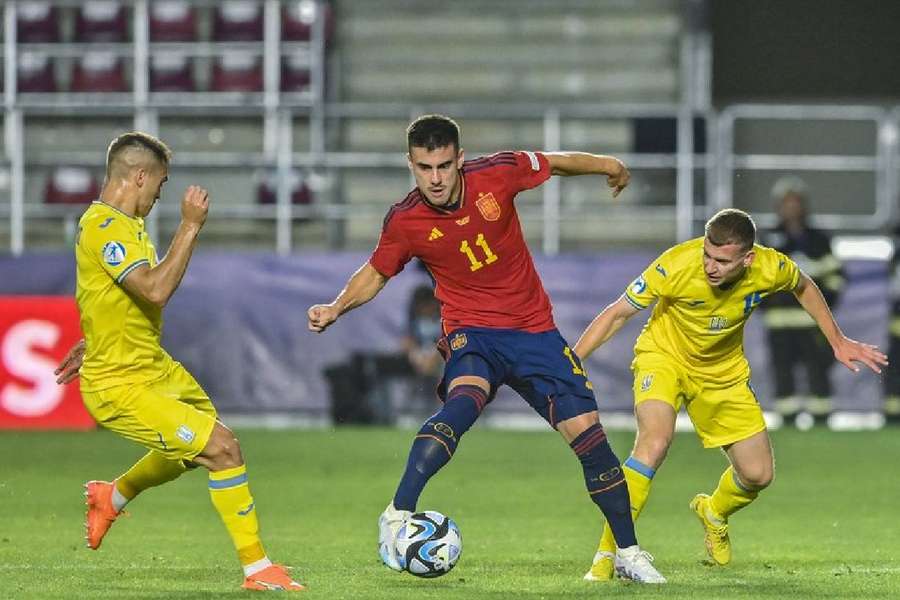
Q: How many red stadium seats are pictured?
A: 12